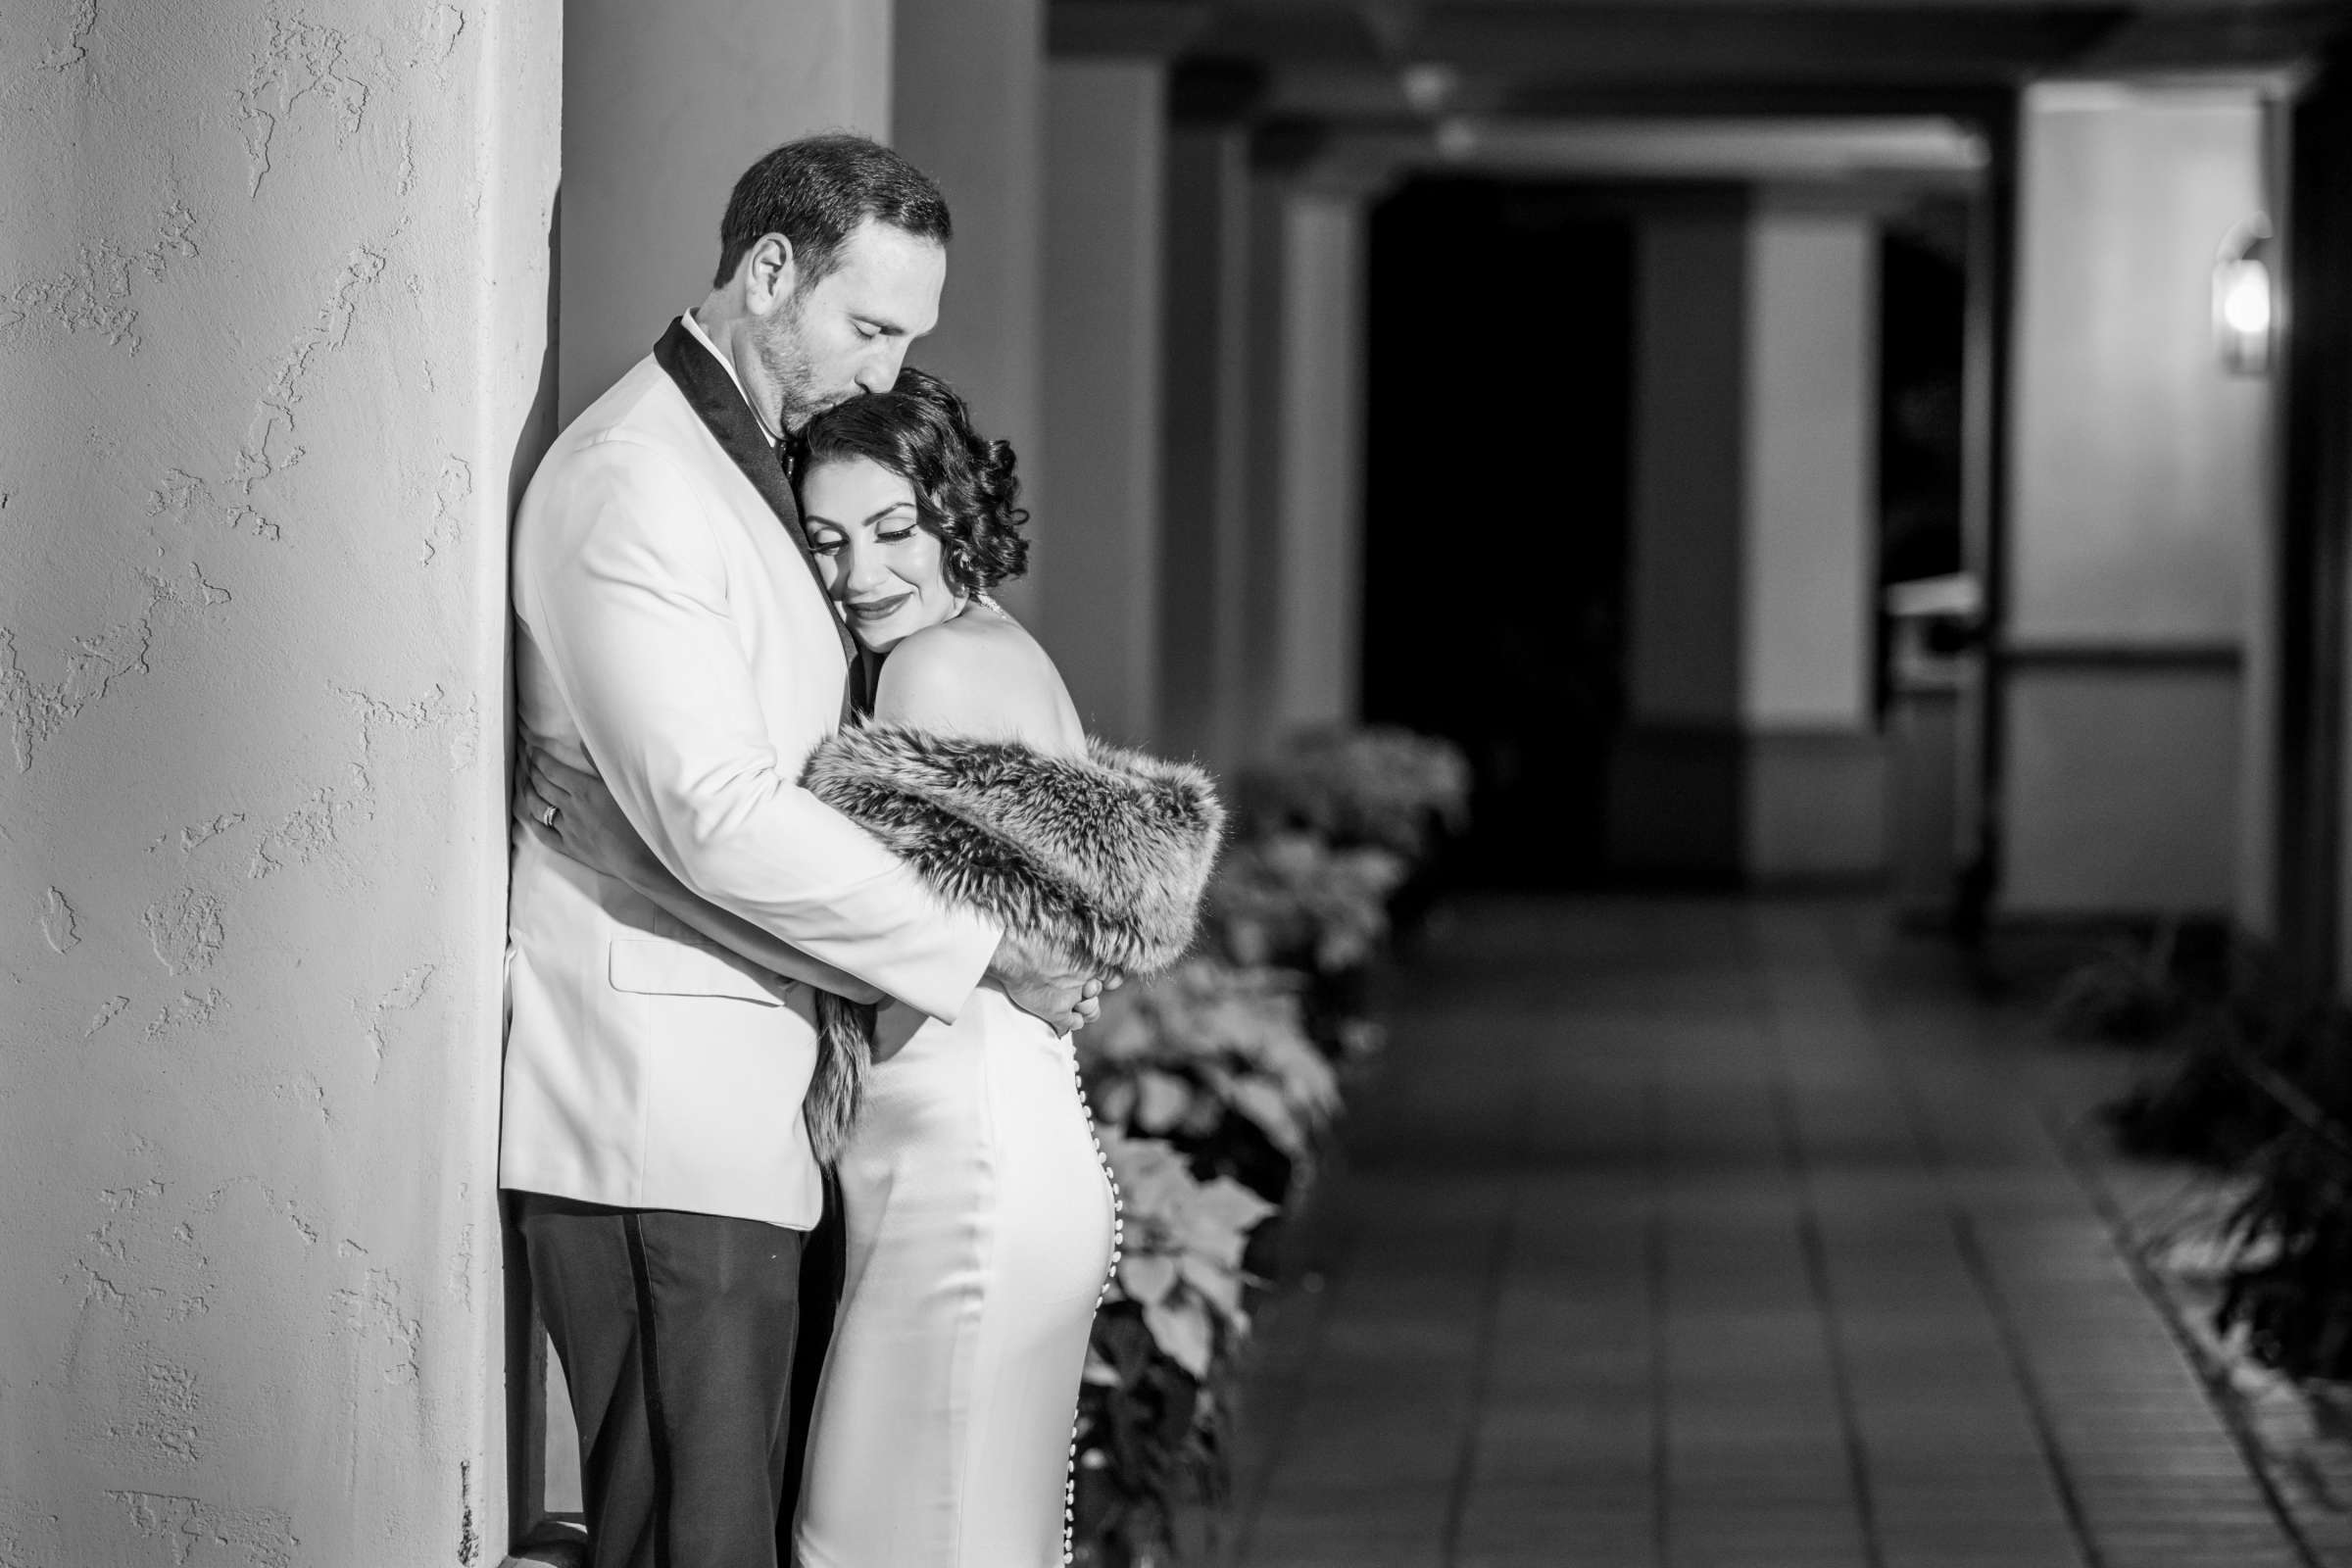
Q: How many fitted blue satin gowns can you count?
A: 0